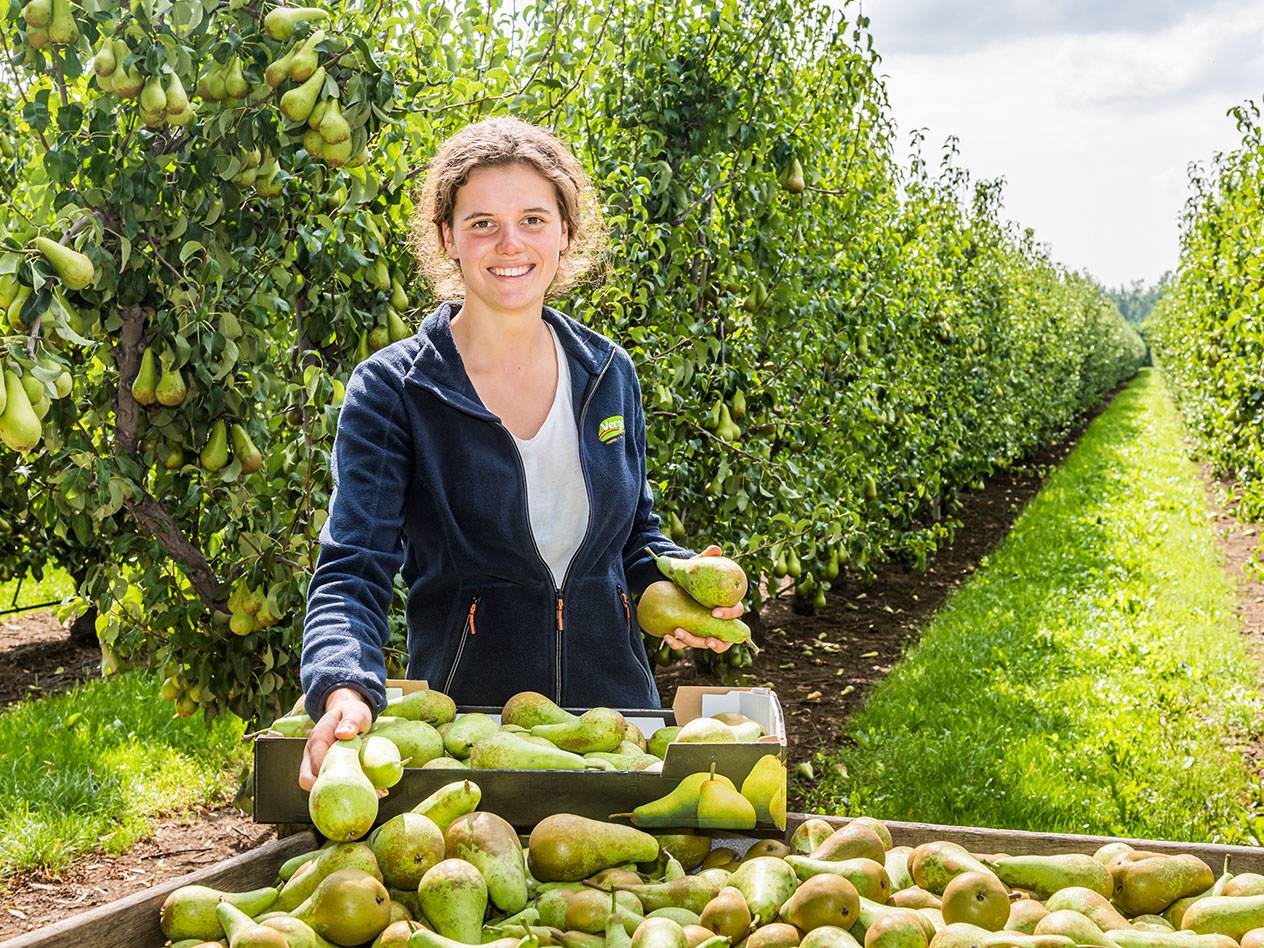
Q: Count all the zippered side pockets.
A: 2